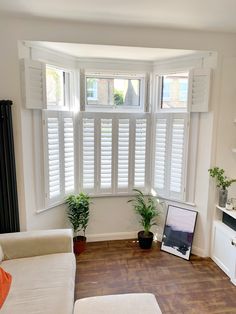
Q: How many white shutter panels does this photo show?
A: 10